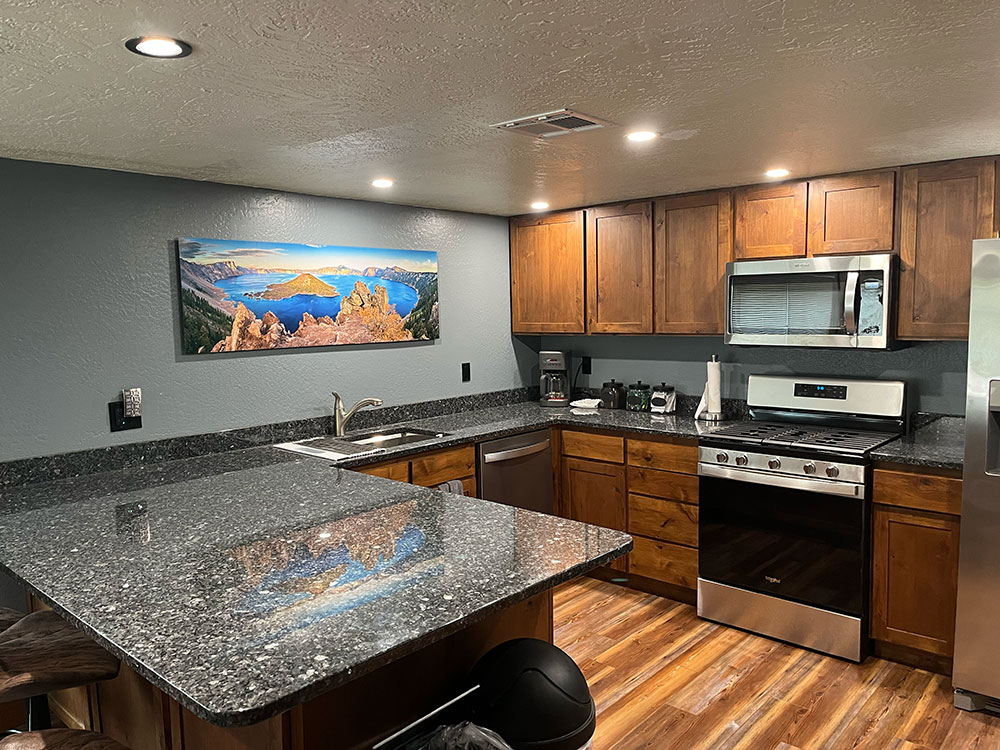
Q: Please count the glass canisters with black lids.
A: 3